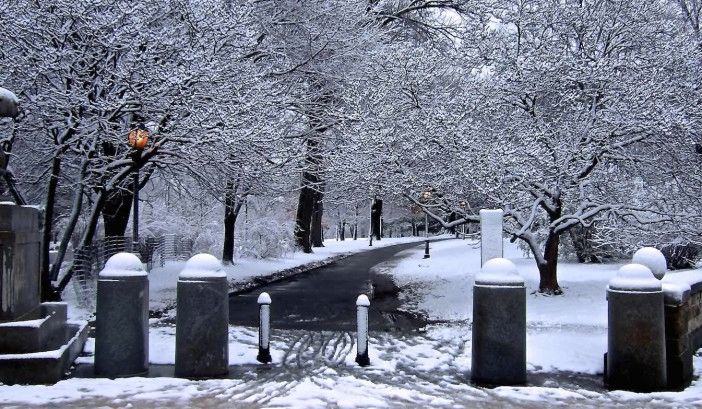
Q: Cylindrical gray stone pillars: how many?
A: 4